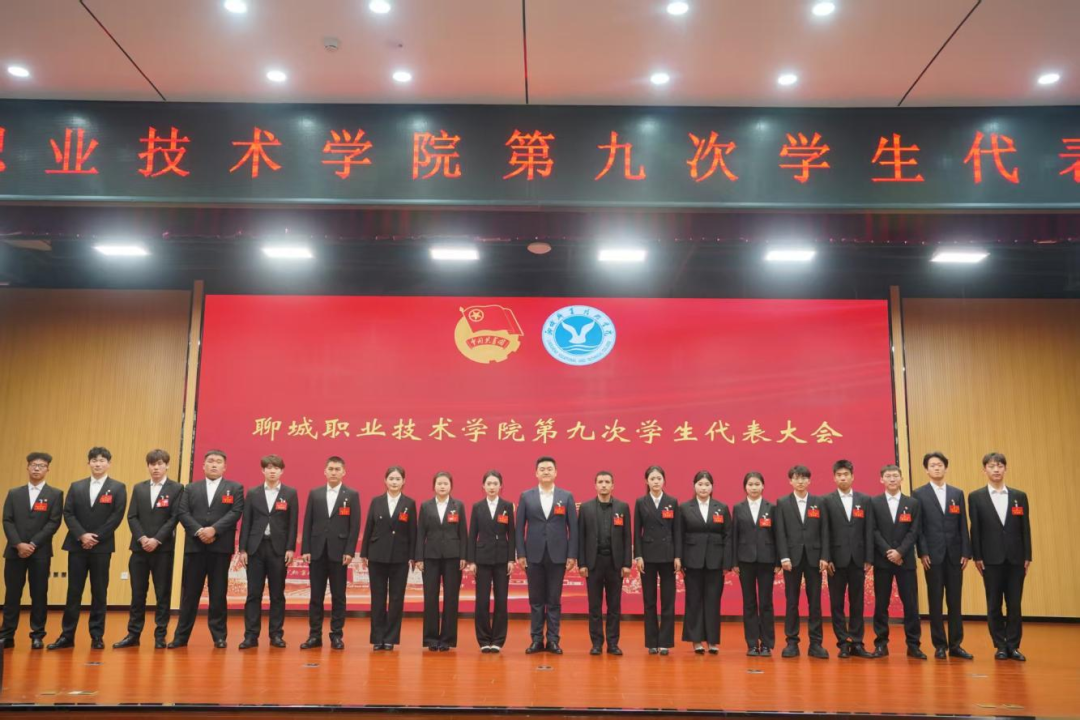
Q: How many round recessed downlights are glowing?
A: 10